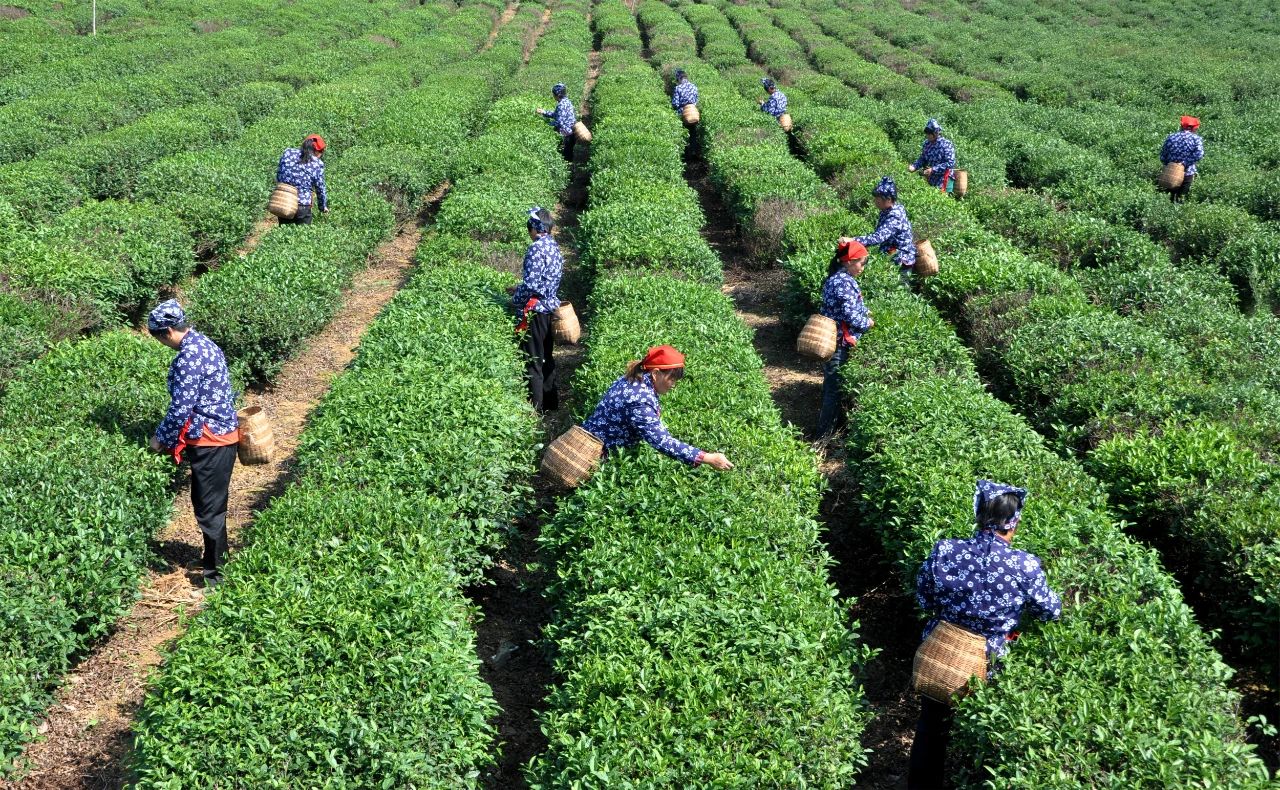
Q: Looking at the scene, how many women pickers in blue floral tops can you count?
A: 12